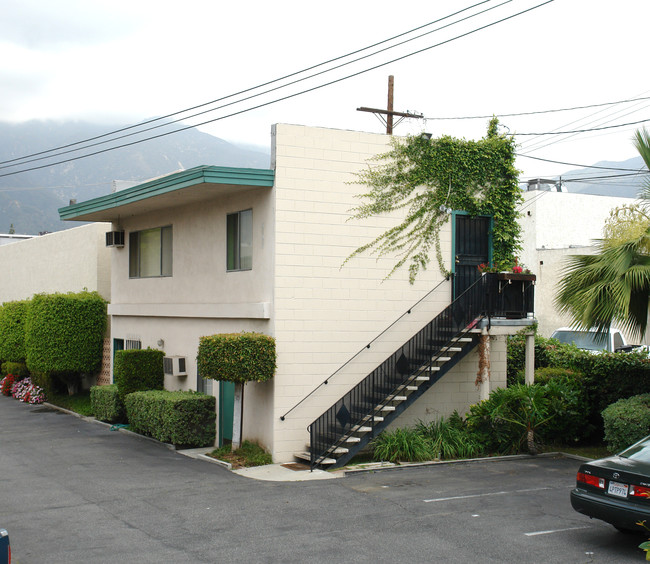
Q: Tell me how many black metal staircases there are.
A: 1